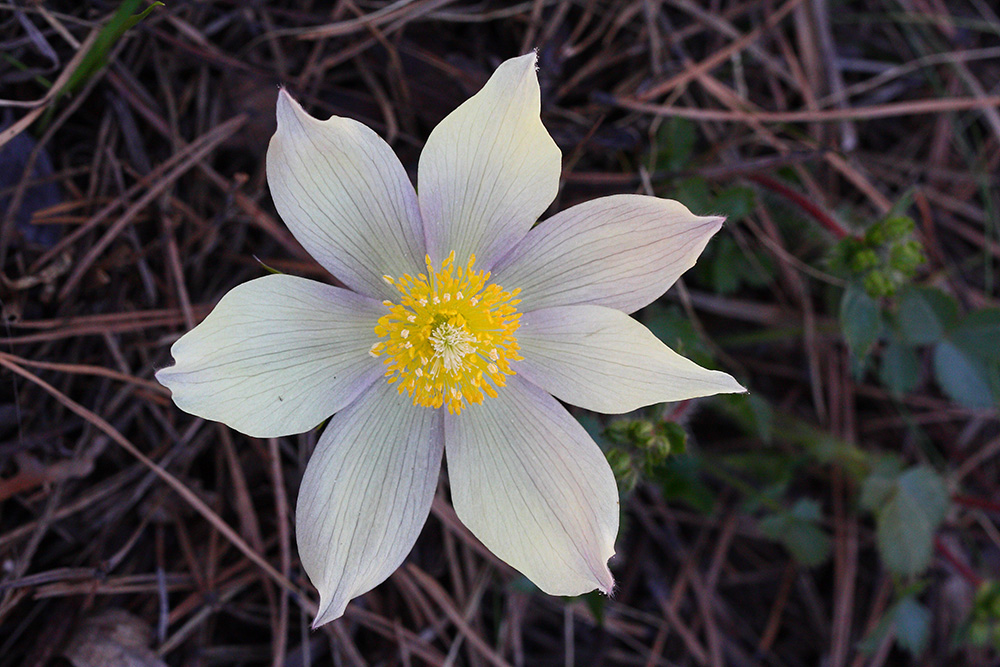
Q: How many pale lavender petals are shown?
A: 7